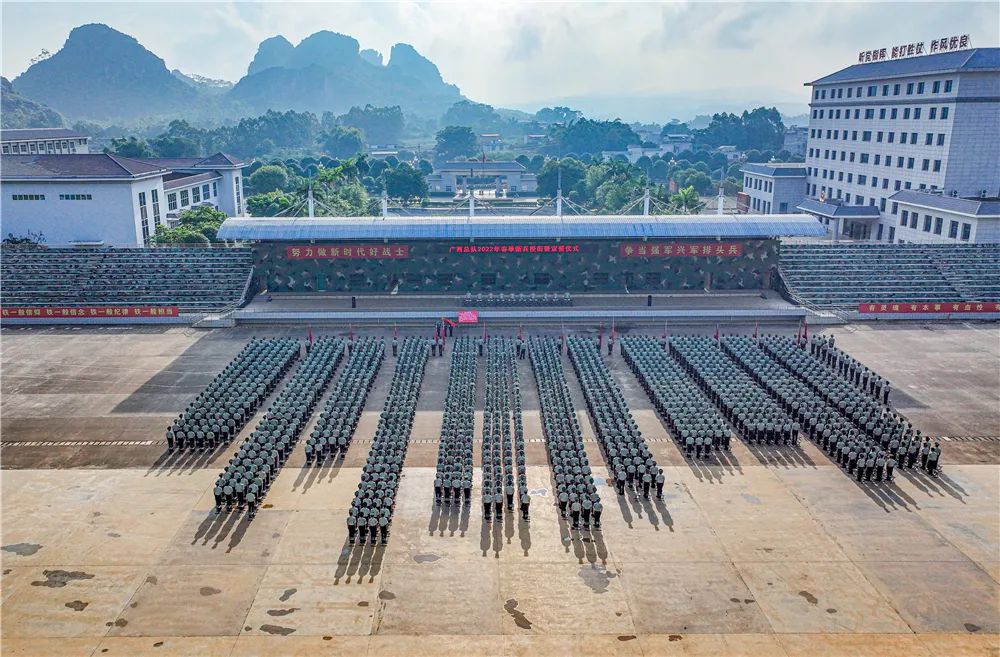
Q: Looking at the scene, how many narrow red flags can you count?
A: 15